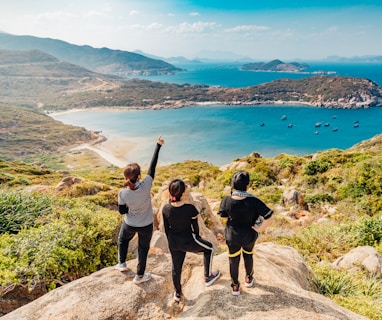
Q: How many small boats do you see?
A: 10